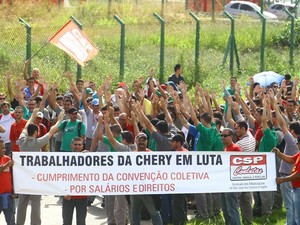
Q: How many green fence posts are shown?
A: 8